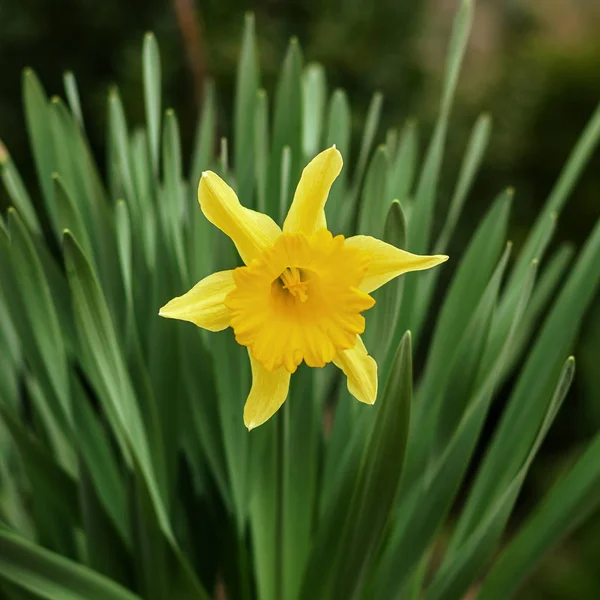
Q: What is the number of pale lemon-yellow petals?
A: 6